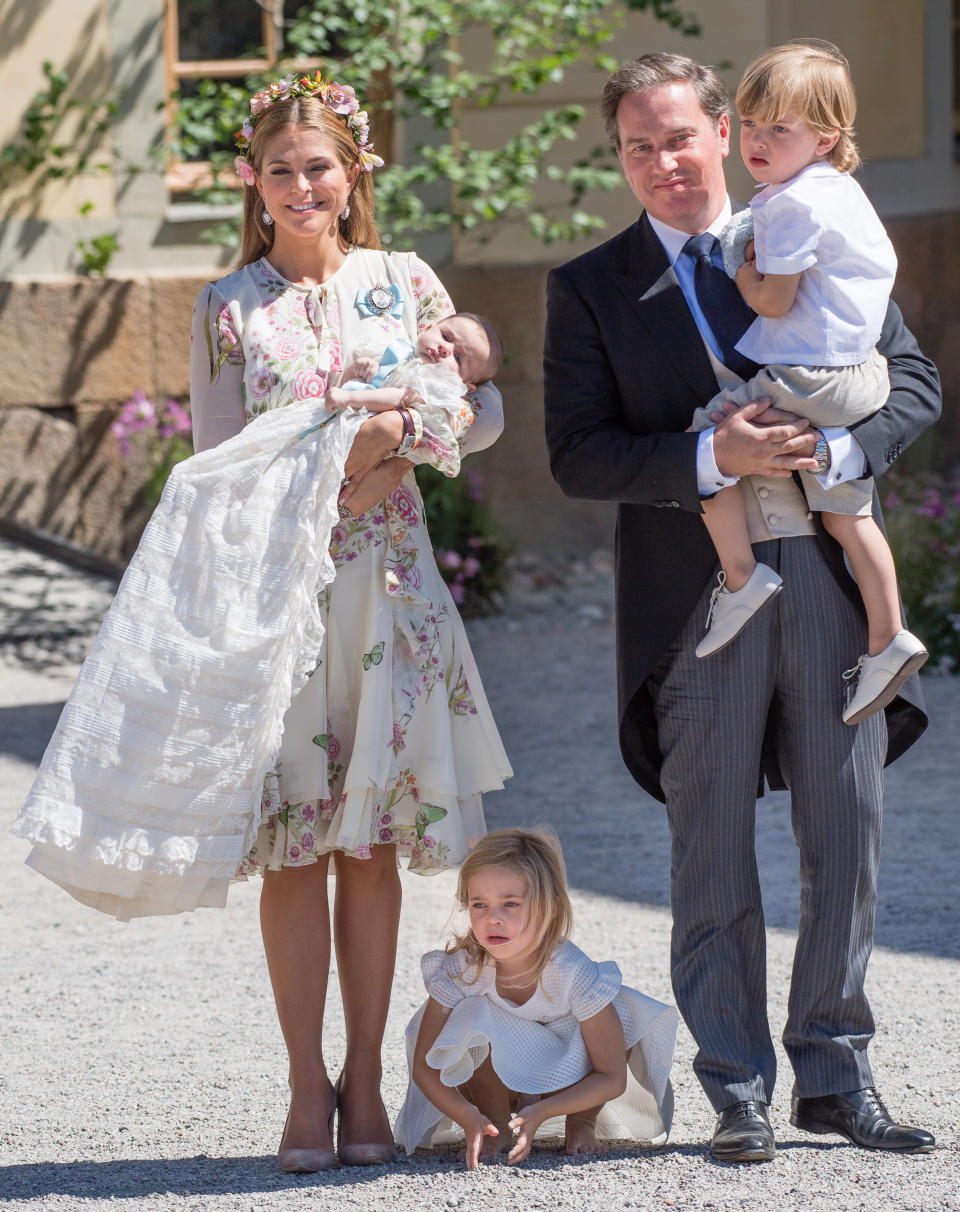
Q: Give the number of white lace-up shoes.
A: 2